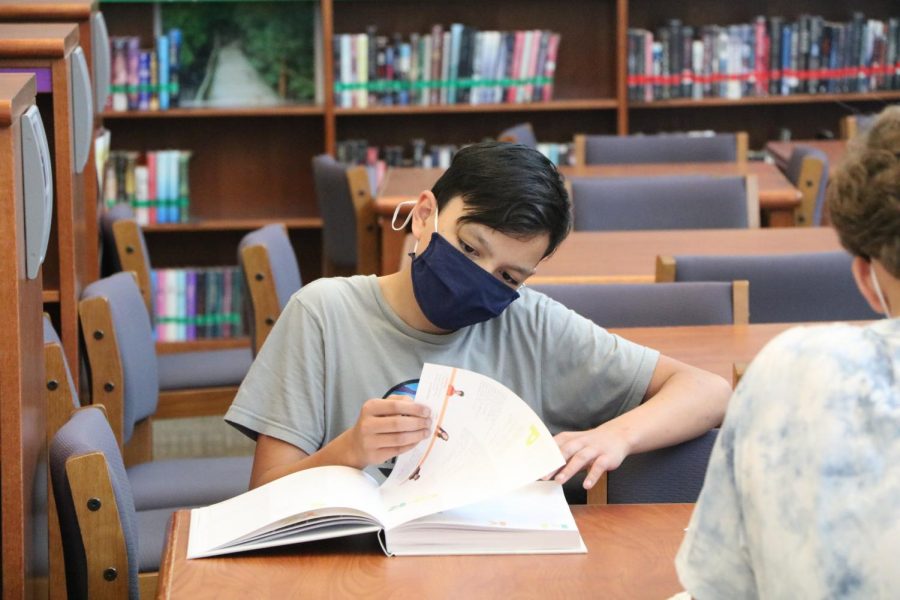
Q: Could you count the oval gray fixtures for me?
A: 3